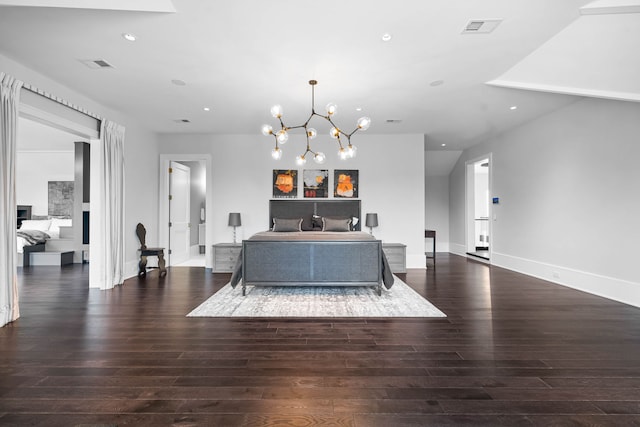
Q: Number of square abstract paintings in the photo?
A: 3